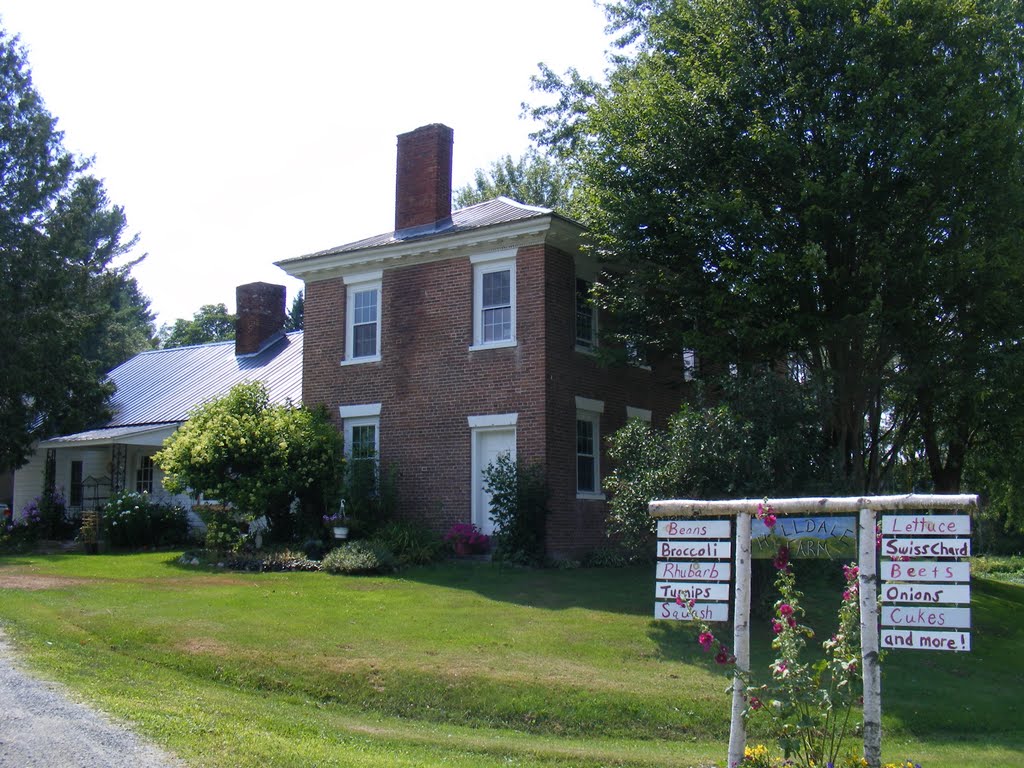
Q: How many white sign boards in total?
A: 11